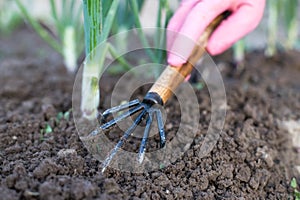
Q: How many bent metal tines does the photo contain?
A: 5